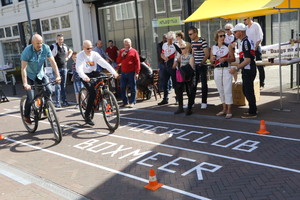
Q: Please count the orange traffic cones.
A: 4